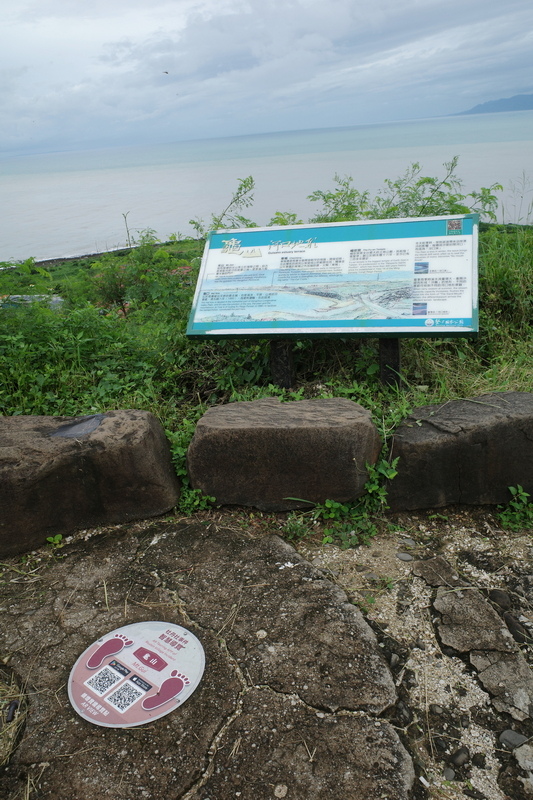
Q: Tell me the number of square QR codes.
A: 3